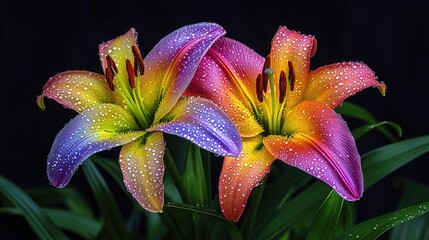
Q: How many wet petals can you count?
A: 11